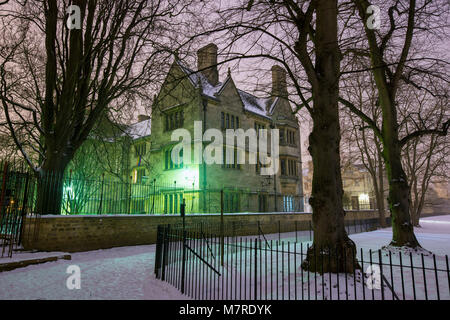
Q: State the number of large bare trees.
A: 3